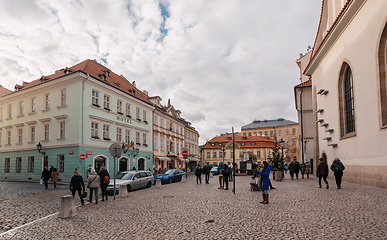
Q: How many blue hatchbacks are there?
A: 1